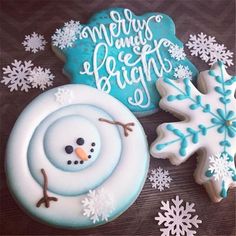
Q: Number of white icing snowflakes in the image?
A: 14